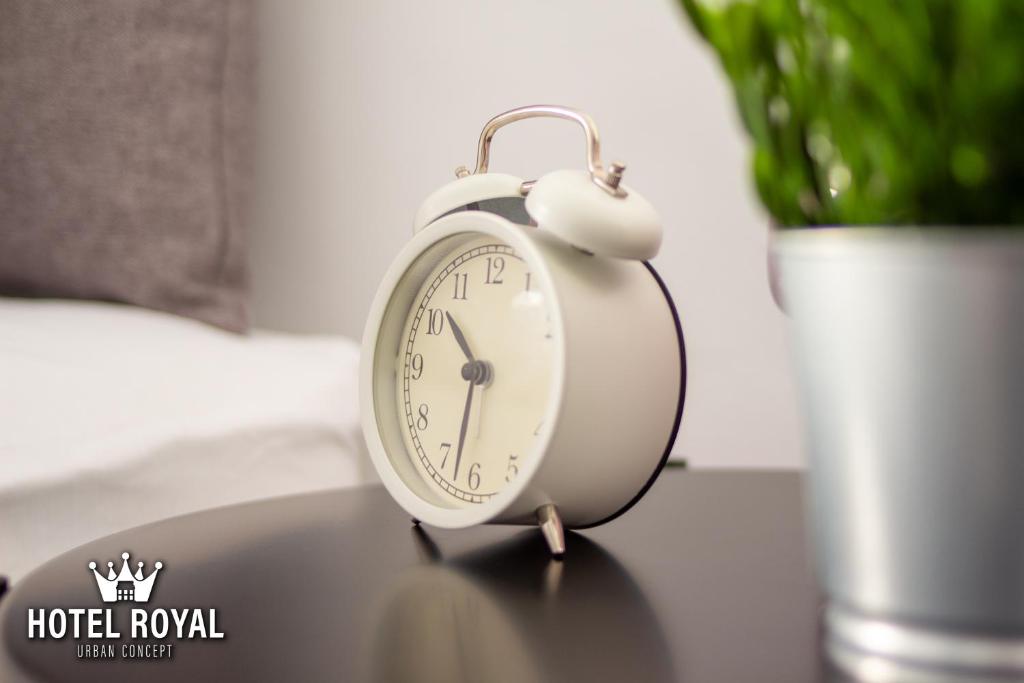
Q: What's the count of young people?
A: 0